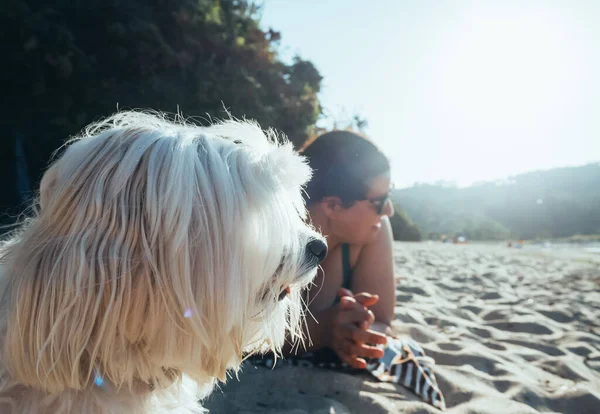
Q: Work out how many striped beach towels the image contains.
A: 1